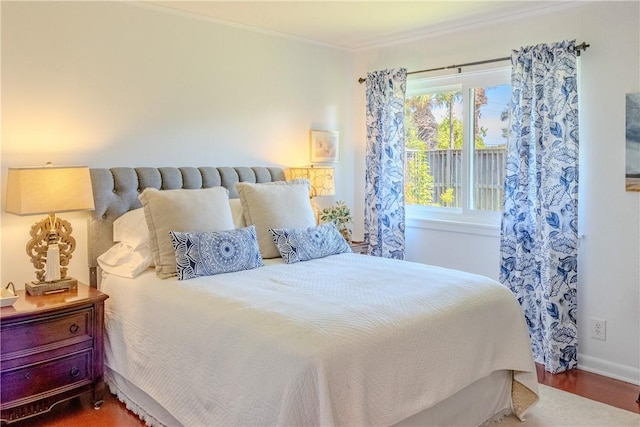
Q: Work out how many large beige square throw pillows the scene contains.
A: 2